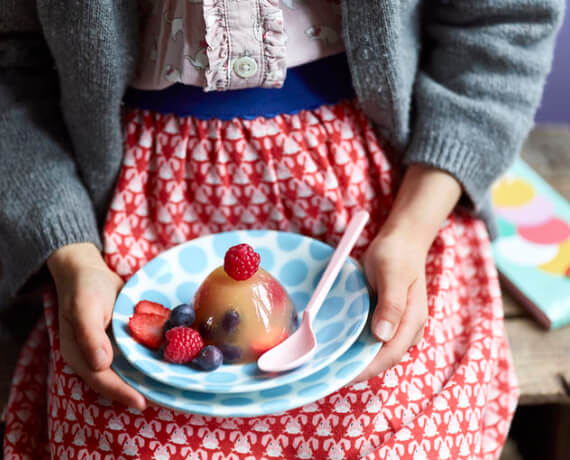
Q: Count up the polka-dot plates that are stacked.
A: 2